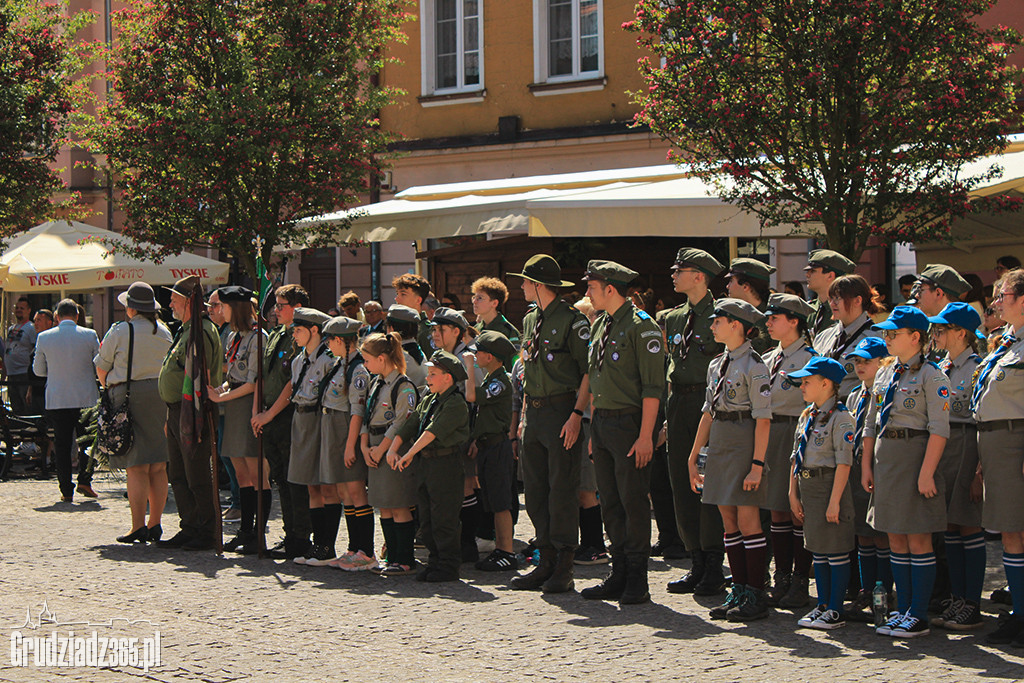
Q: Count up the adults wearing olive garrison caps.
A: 5